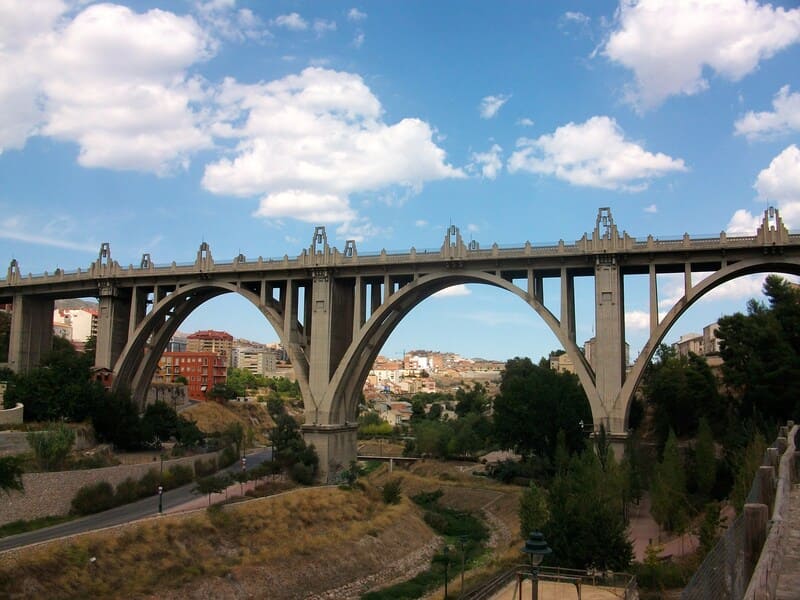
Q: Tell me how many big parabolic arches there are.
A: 3